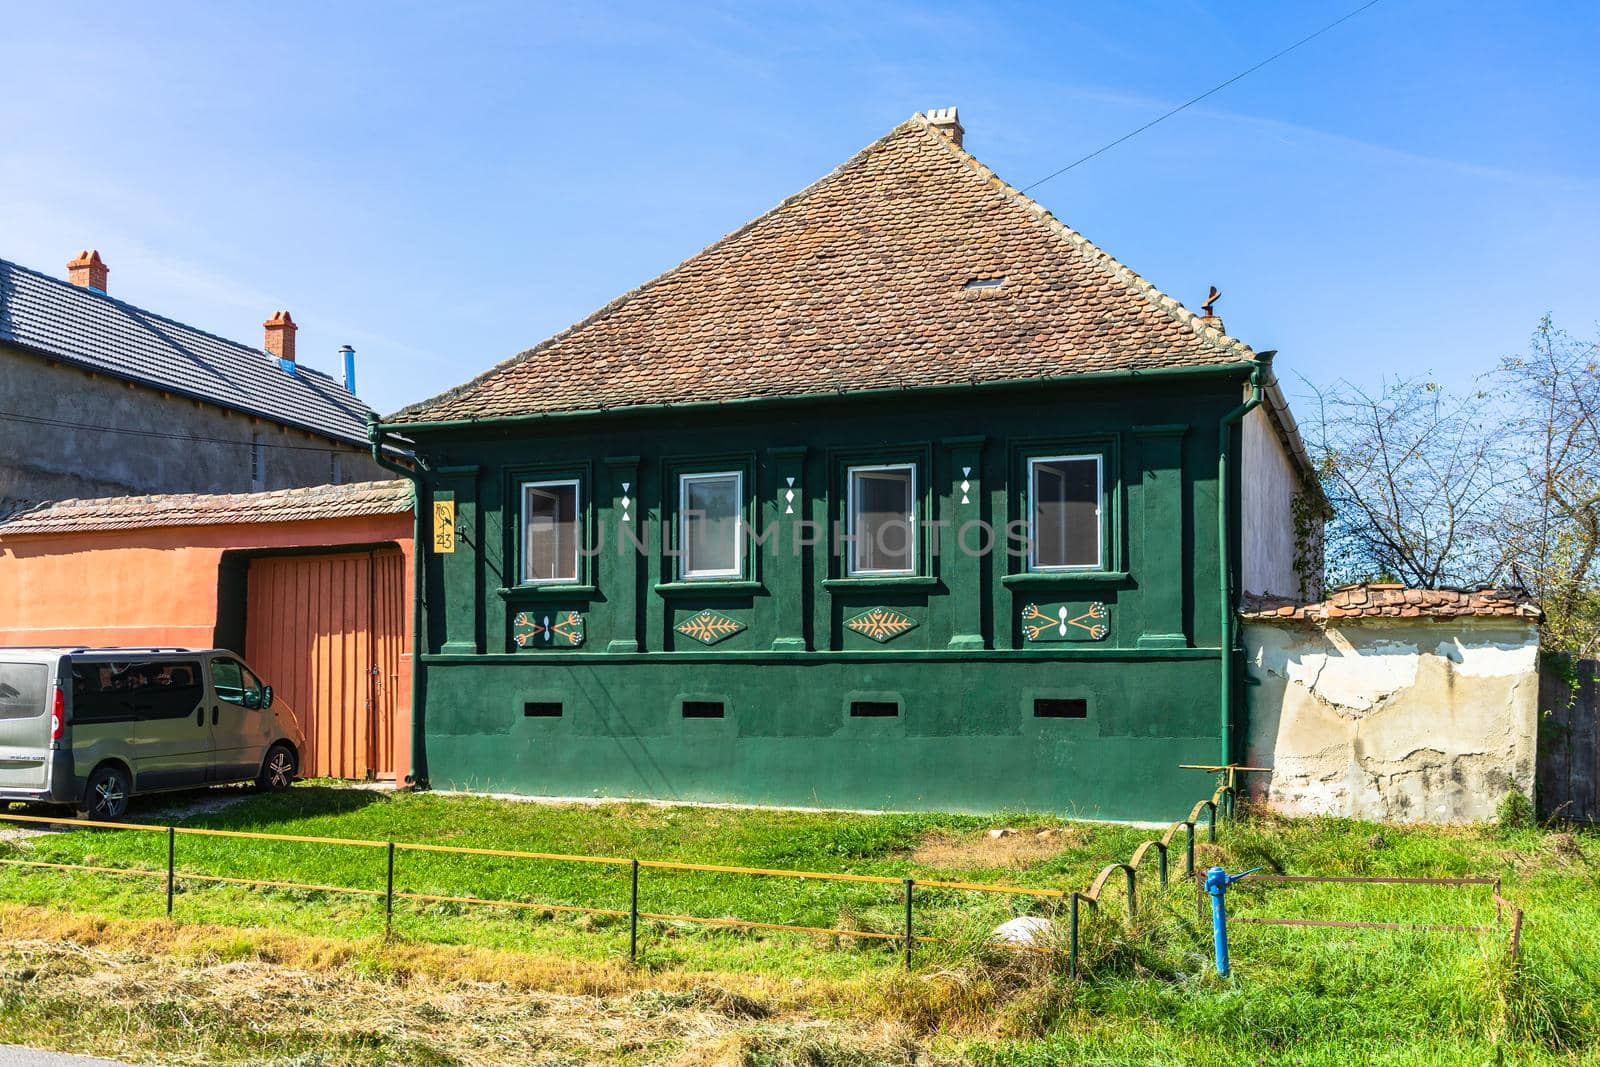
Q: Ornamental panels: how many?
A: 4